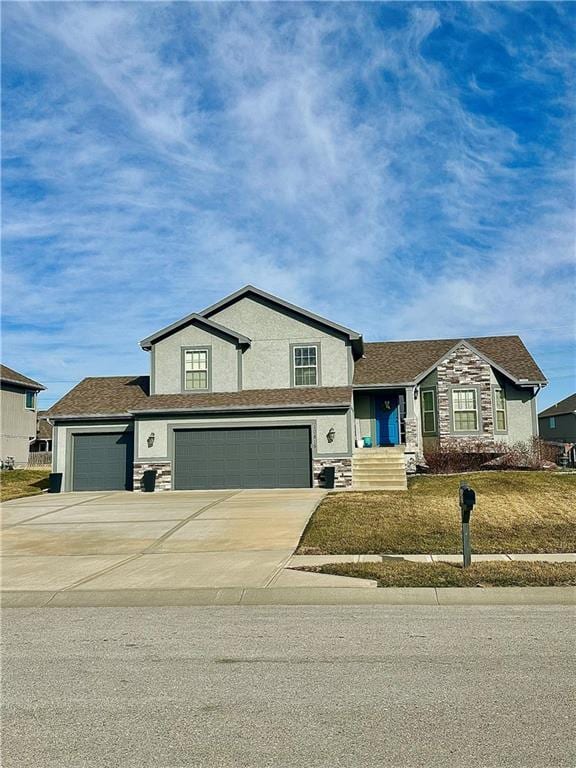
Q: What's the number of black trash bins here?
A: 3